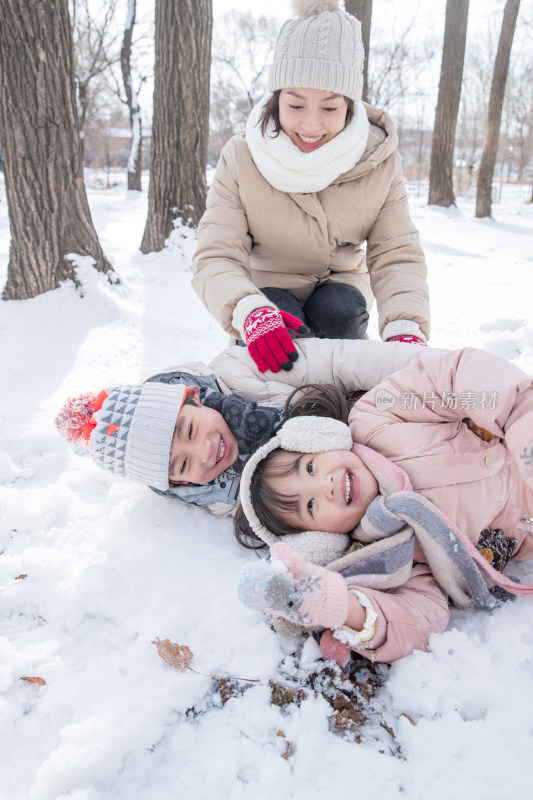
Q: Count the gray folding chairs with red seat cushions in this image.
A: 0